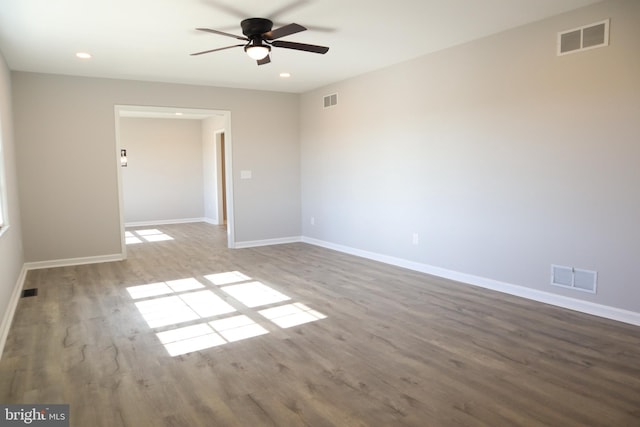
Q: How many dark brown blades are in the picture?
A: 5